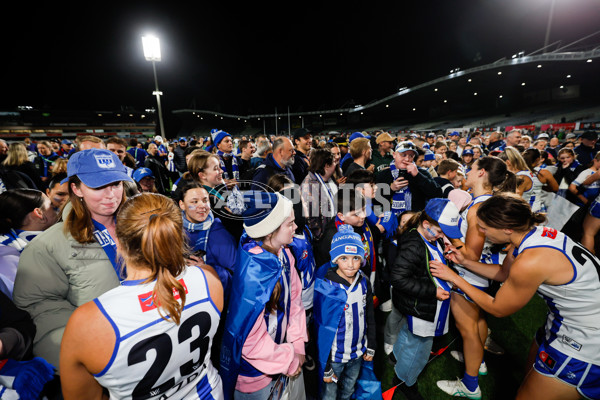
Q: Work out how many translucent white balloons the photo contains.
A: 0